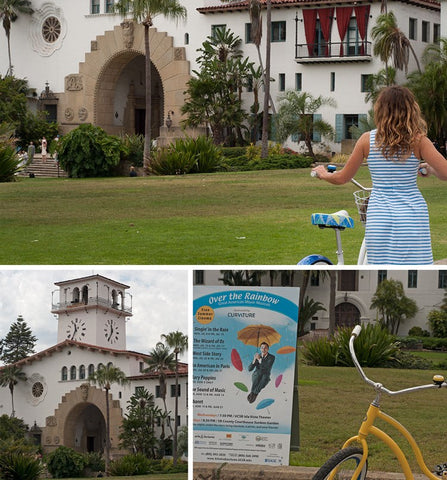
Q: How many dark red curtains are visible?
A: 4